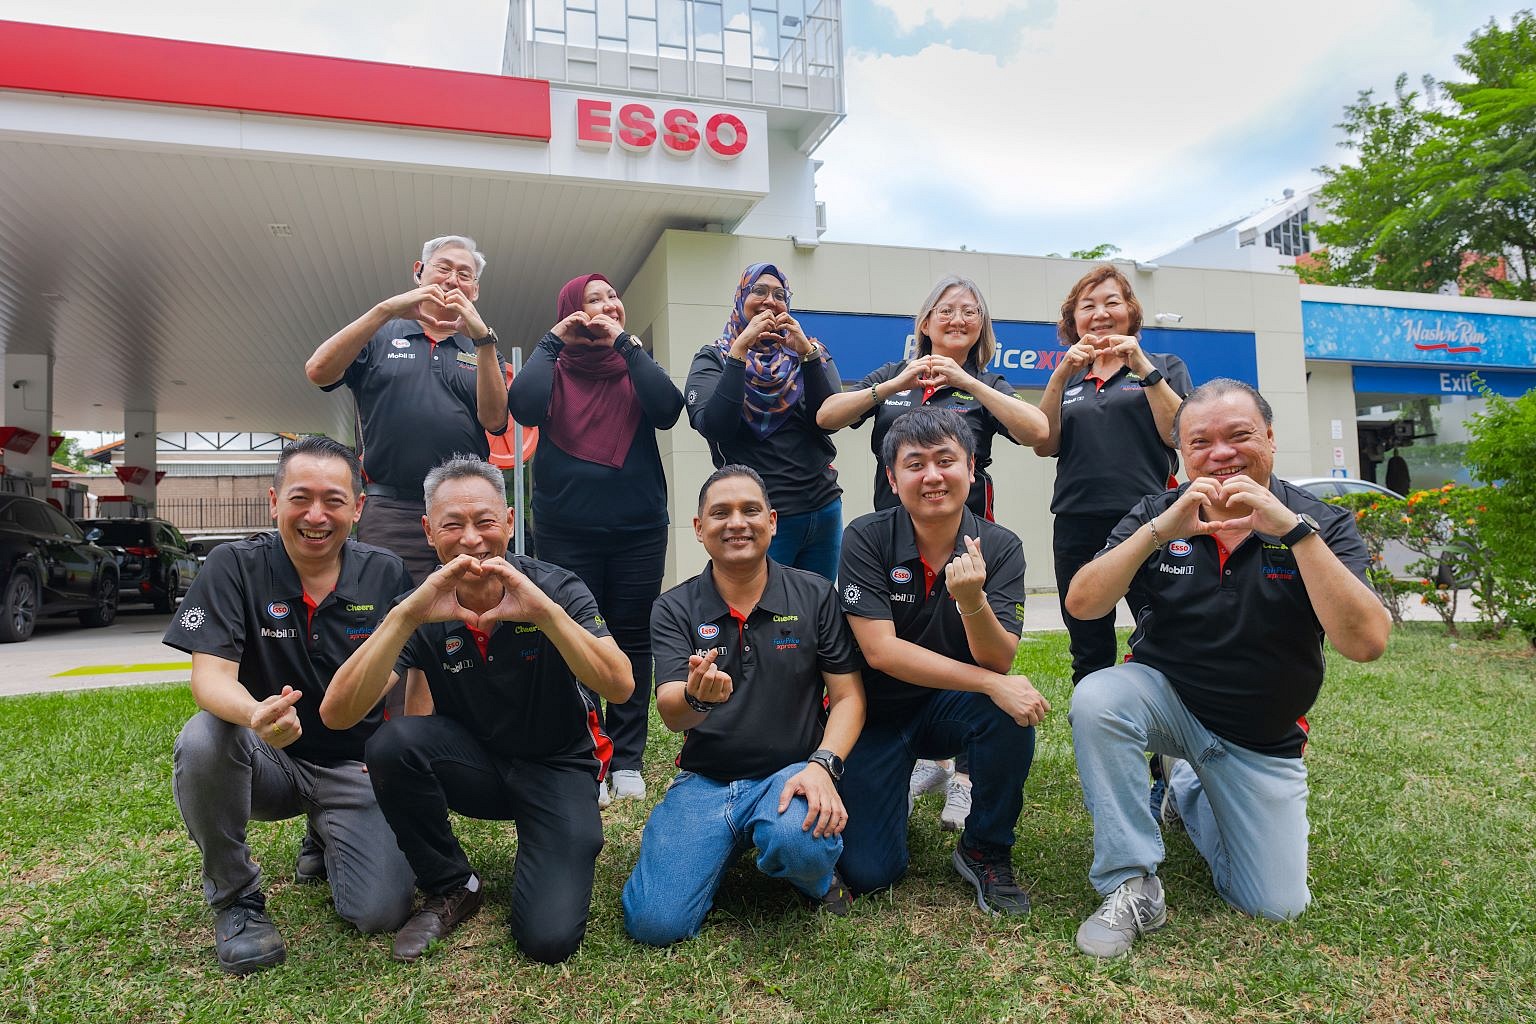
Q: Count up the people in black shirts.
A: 10